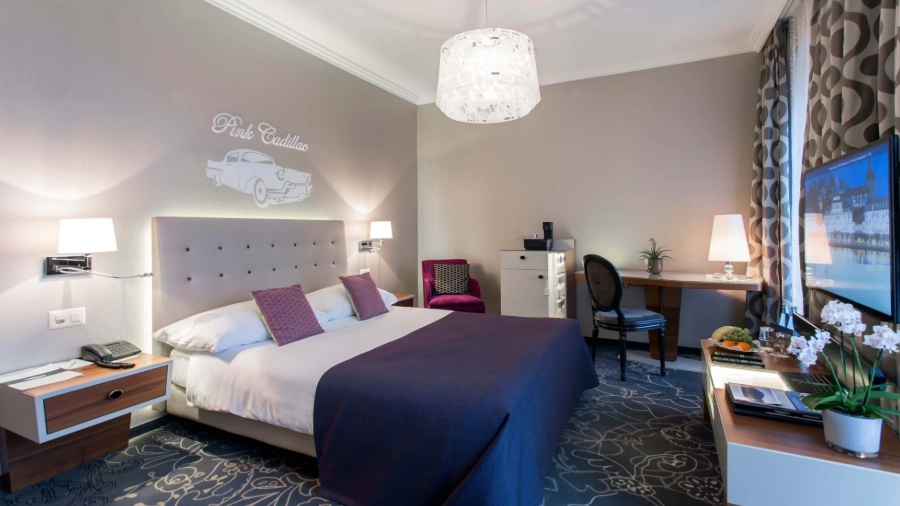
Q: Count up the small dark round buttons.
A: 14